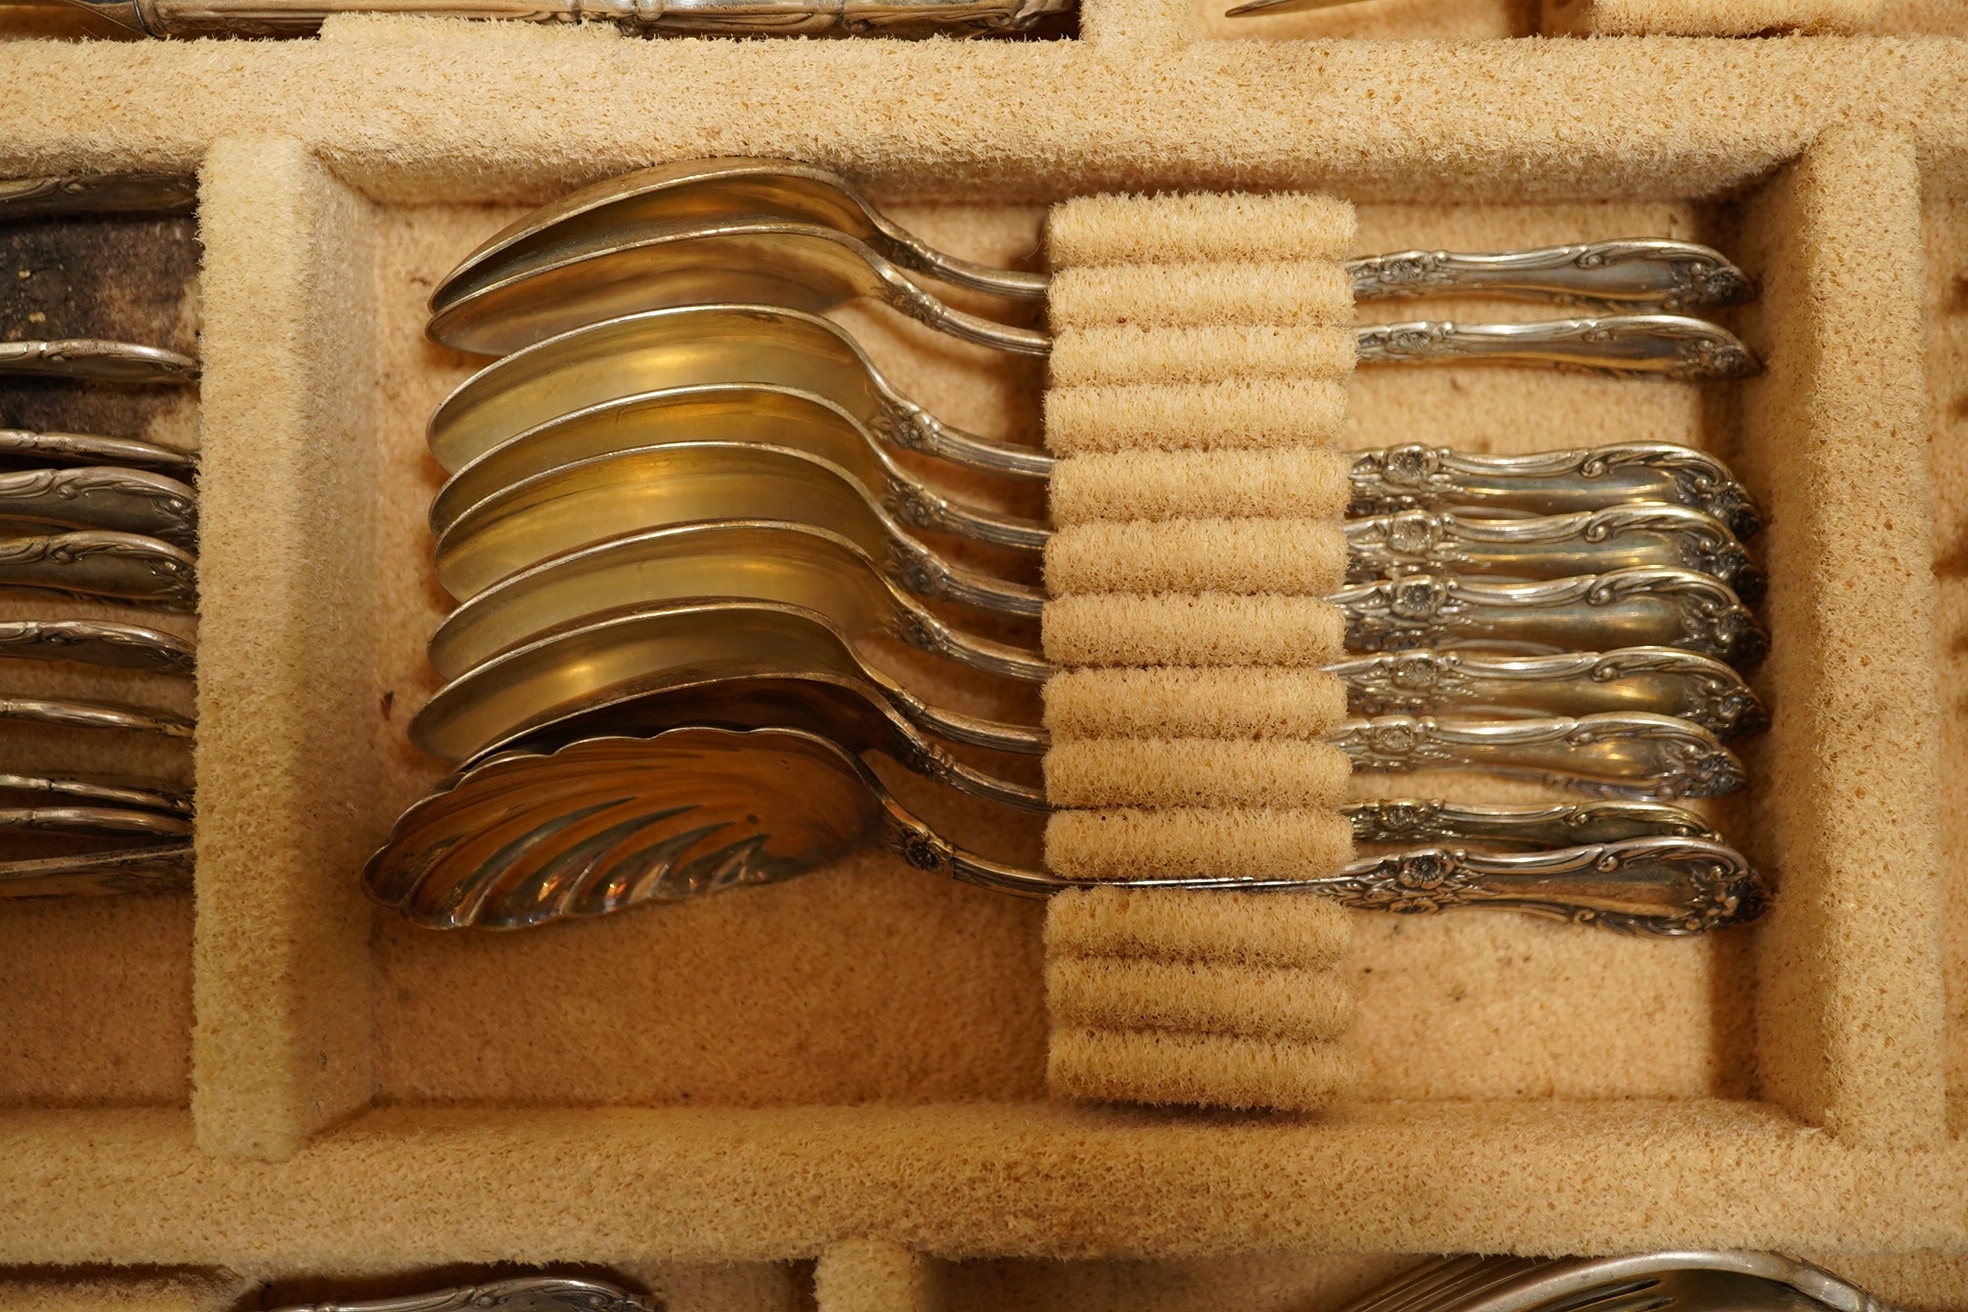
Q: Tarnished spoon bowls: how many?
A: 9